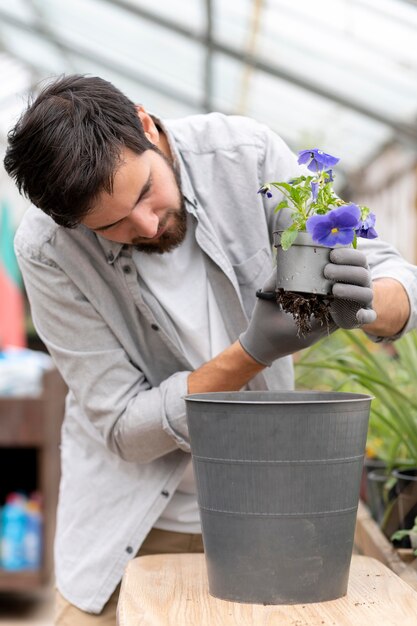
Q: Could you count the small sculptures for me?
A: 0